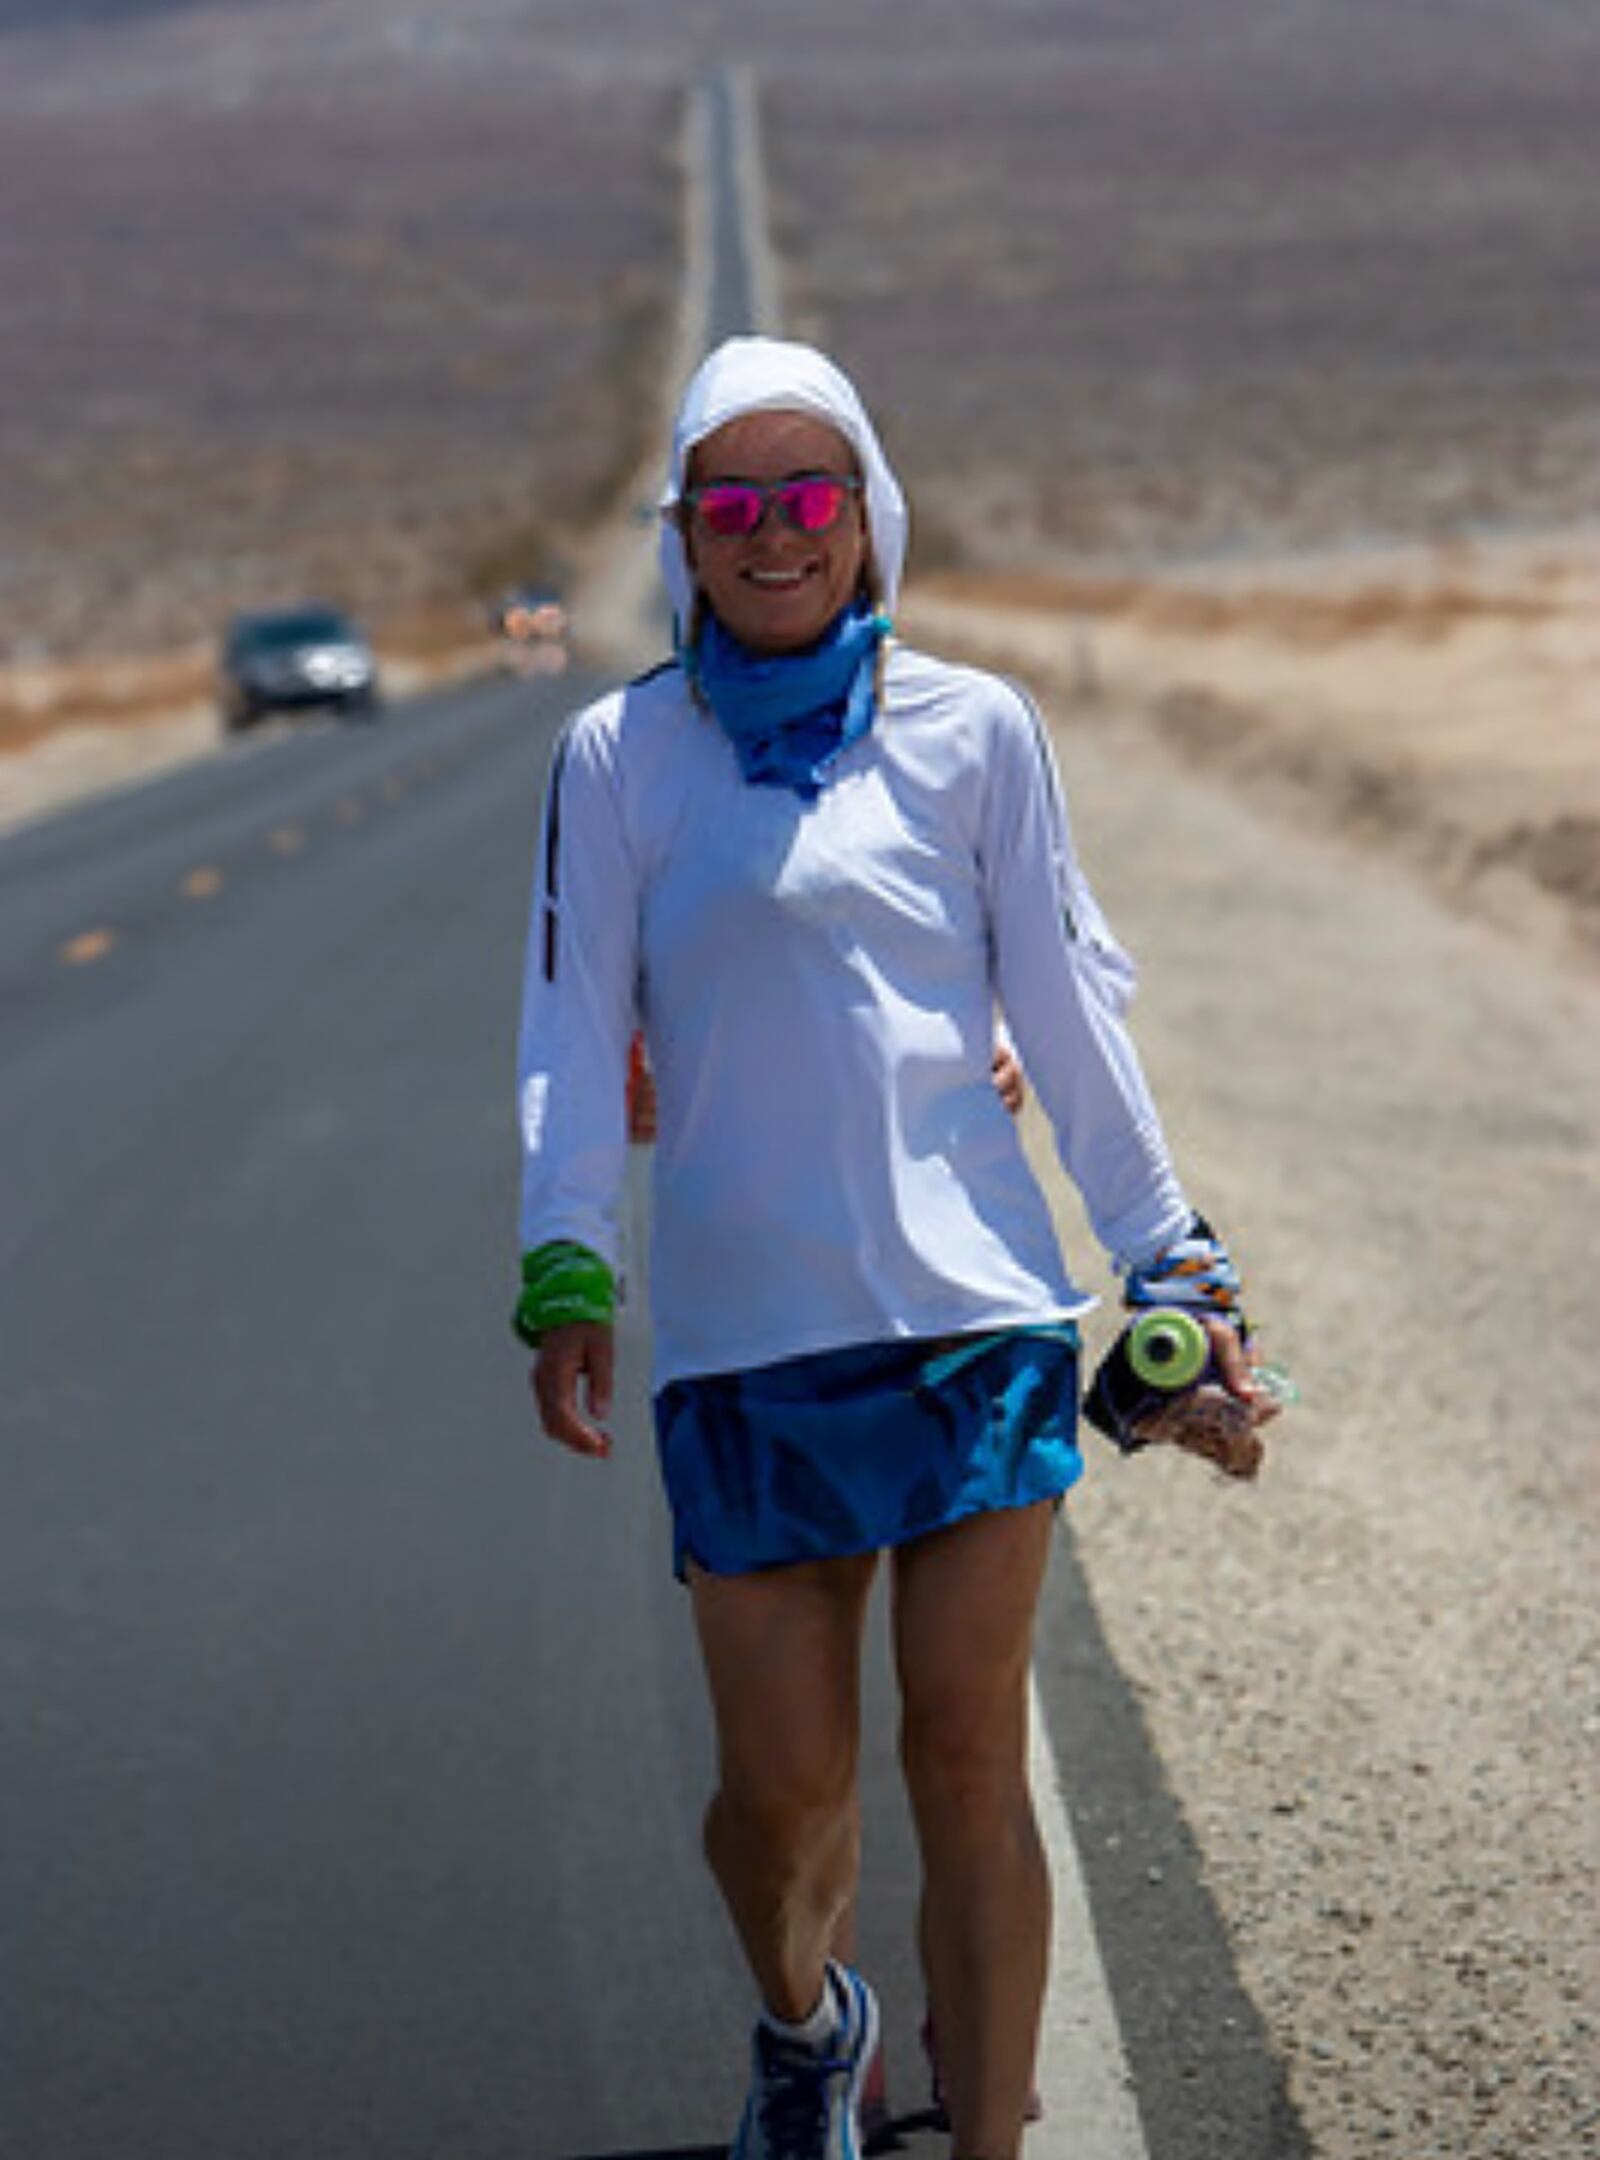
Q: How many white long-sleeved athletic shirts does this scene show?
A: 1